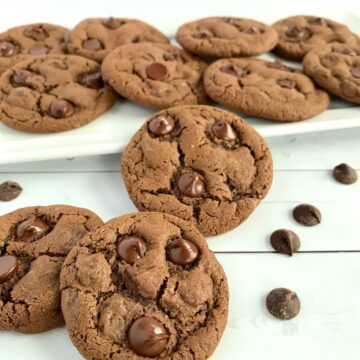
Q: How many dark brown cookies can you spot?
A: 11